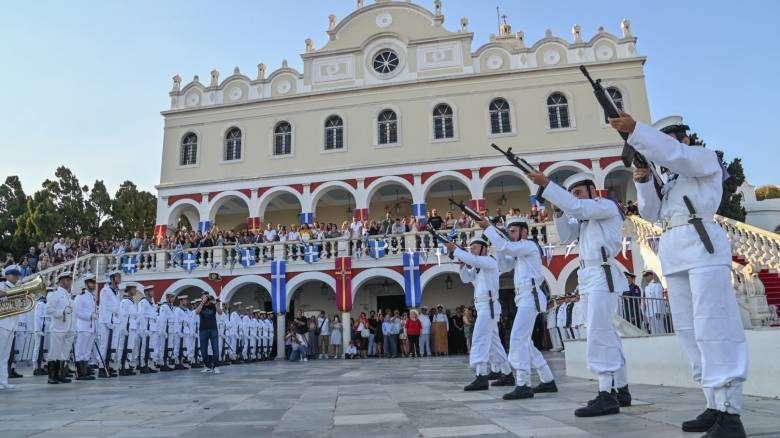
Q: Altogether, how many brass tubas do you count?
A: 1